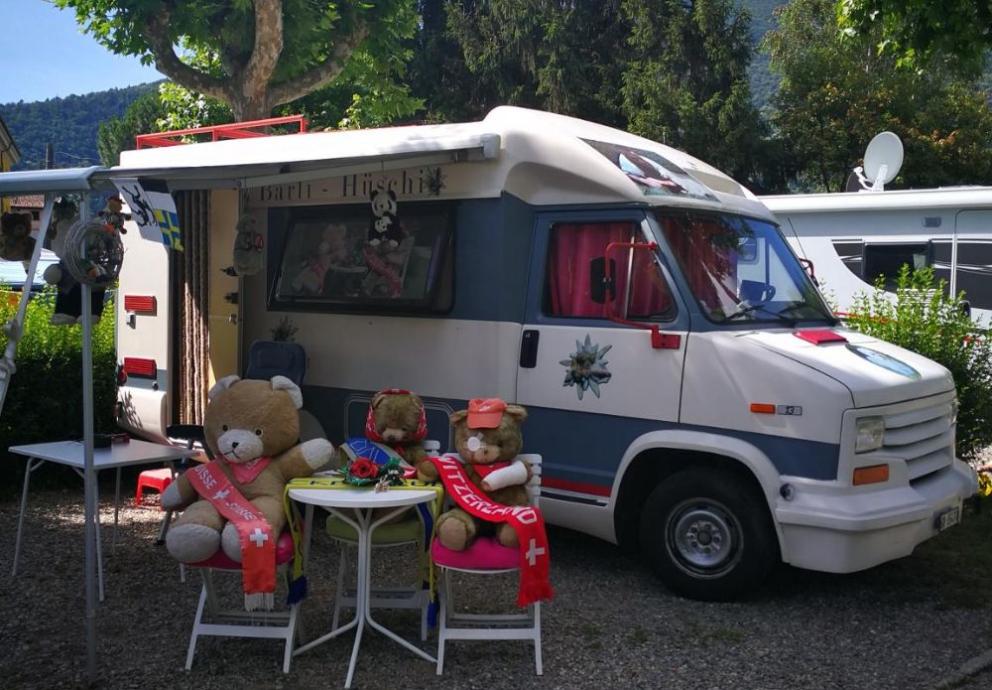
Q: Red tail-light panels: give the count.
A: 2